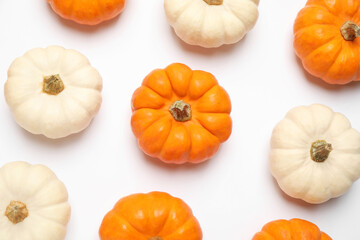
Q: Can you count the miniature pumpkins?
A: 9